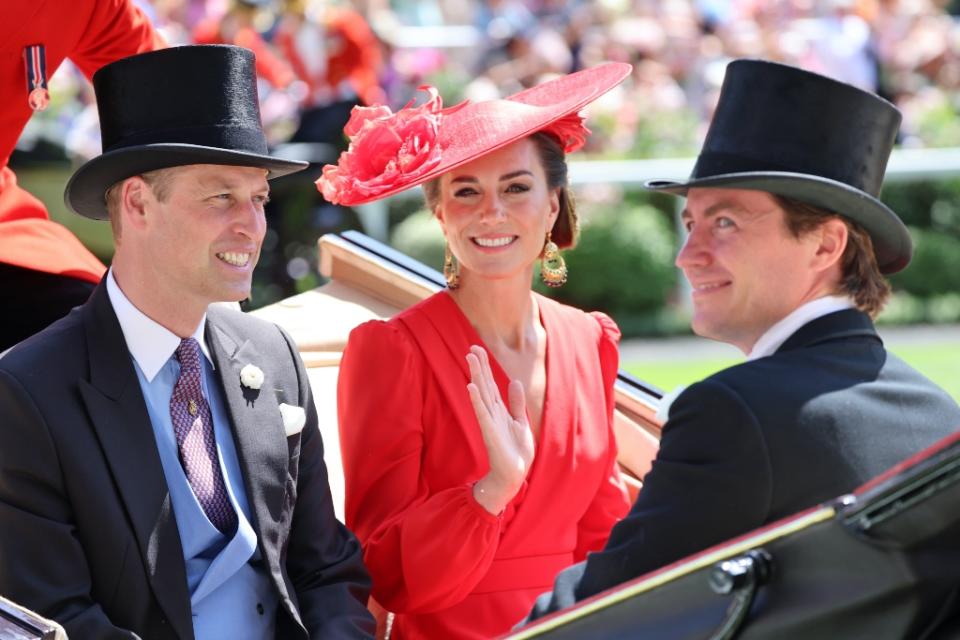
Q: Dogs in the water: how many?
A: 0